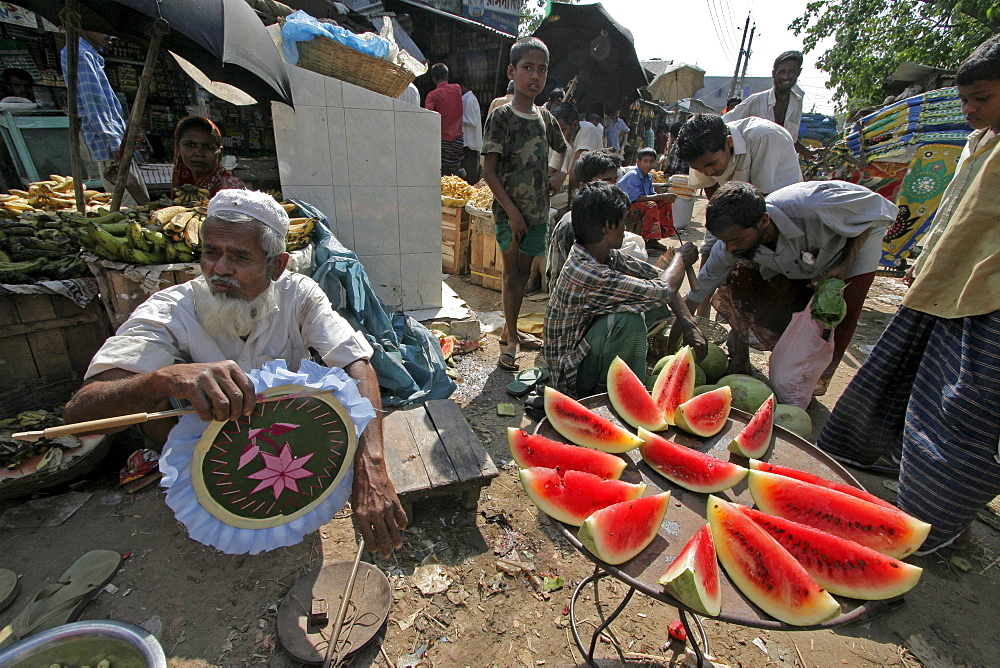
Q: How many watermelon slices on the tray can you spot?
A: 14